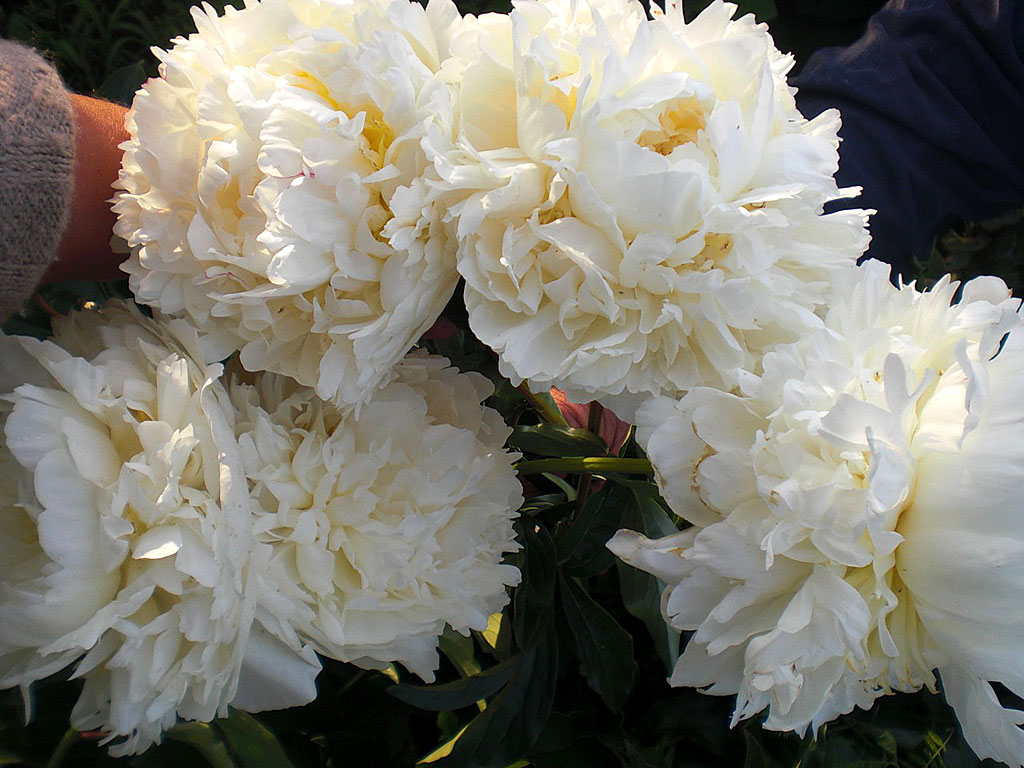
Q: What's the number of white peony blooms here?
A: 5